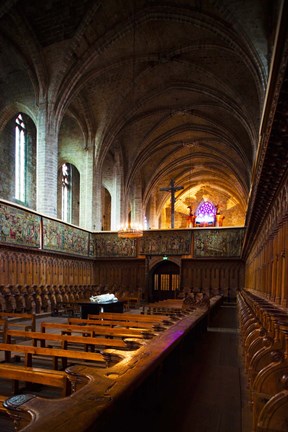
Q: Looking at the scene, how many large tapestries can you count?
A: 5